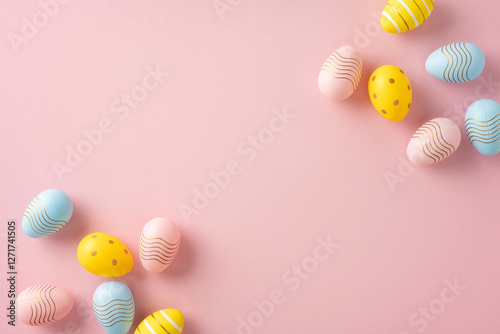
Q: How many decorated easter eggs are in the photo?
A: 12